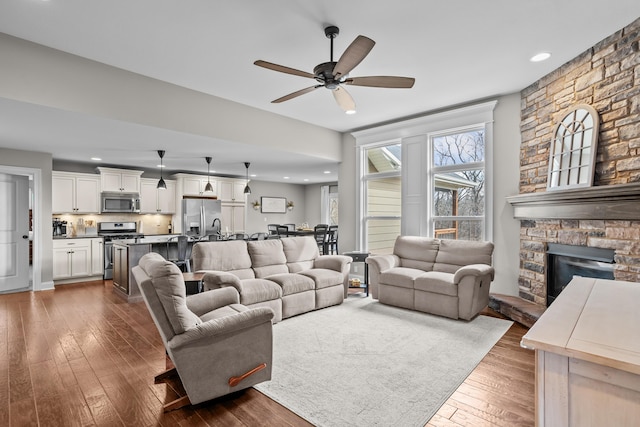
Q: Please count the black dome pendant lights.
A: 3